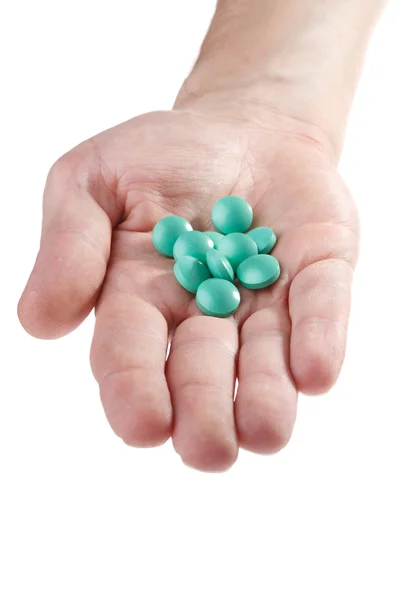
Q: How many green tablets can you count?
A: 10